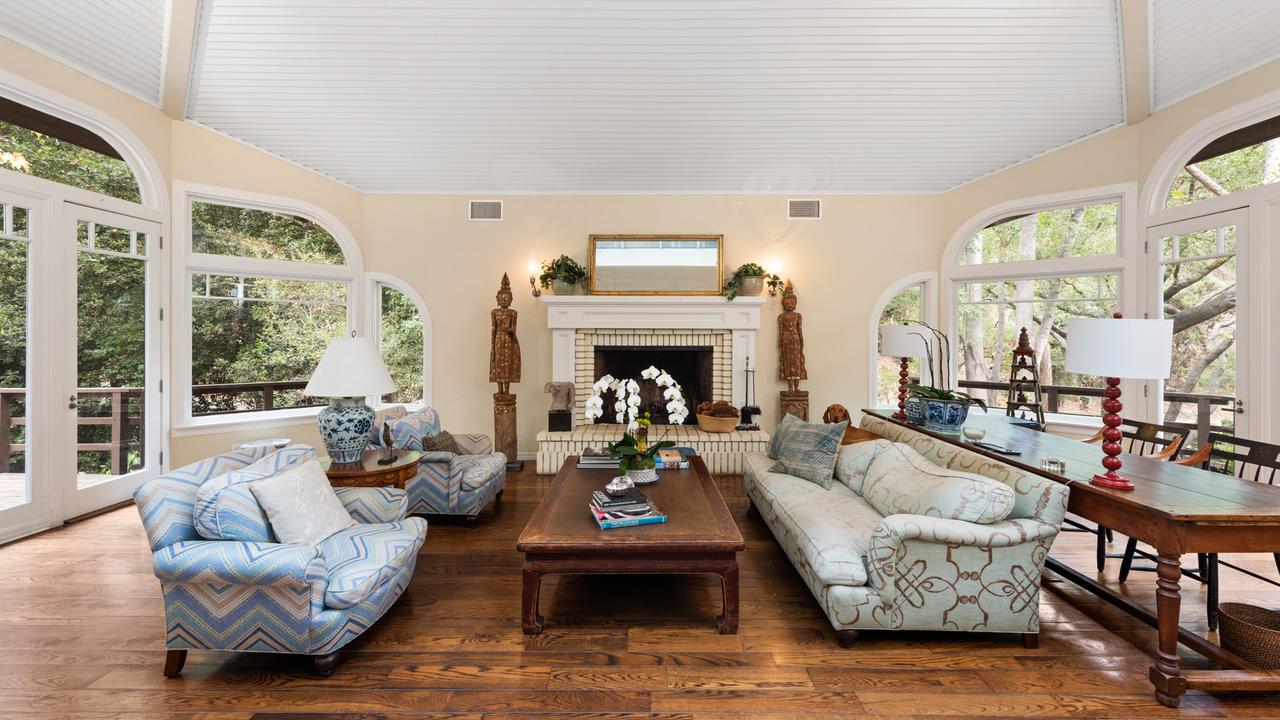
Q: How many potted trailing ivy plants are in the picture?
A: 2